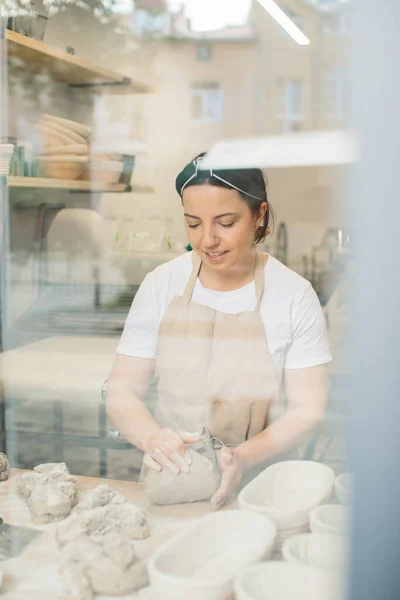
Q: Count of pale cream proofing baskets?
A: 6